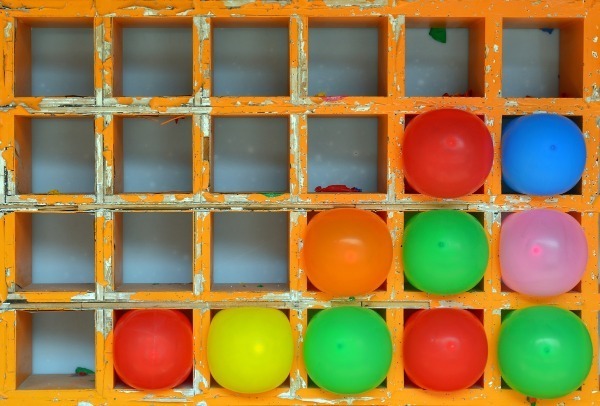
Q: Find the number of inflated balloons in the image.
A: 10